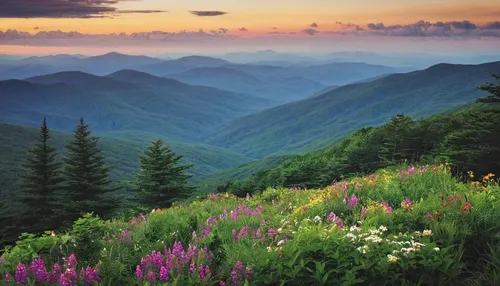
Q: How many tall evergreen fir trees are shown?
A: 3